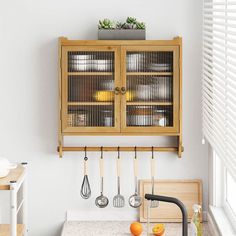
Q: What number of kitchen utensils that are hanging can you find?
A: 5